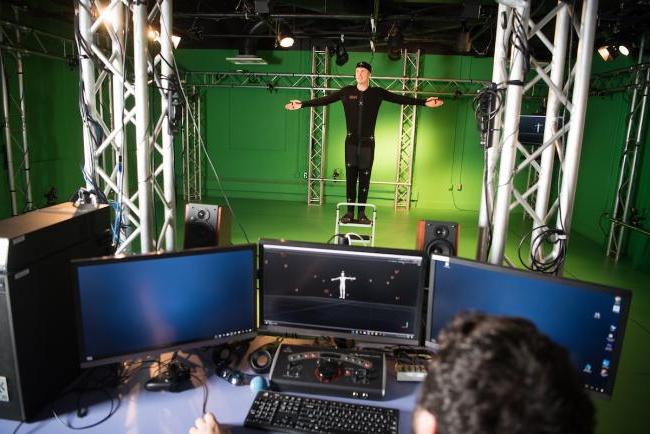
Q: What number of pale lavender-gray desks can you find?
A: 1